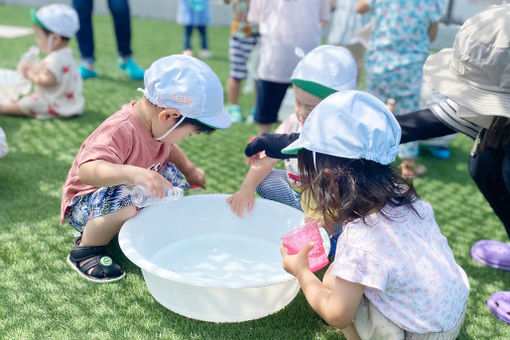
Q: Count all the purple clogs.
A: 2